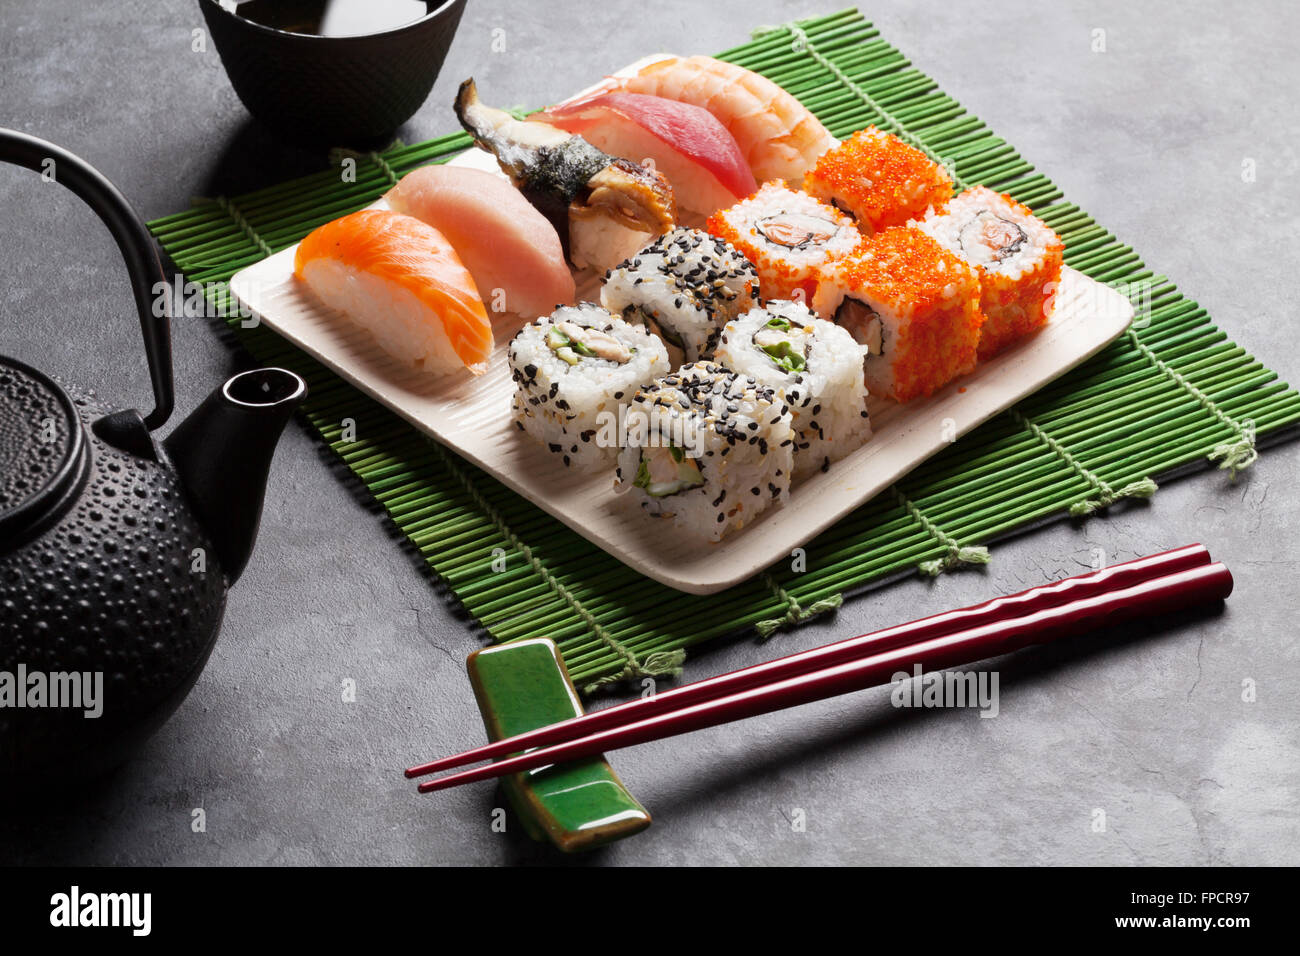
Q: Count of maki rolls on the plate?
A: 8